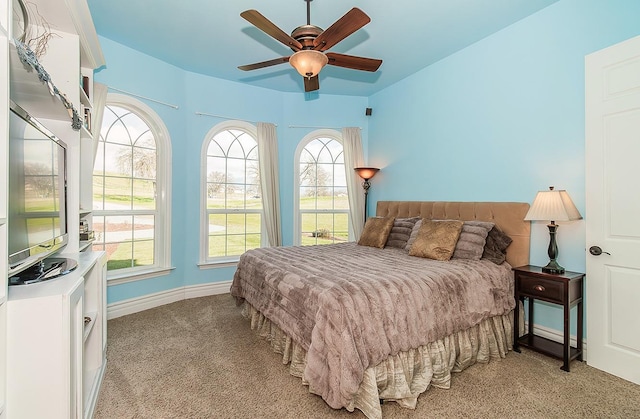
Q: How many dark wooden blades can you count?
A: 5